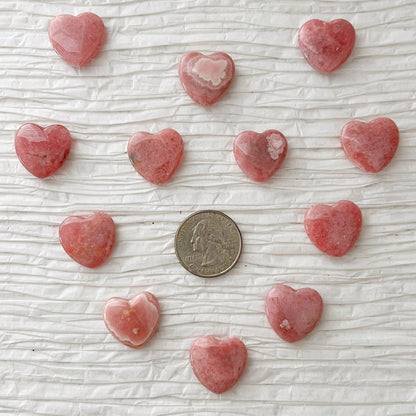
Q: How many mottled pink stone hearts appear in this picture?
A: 12